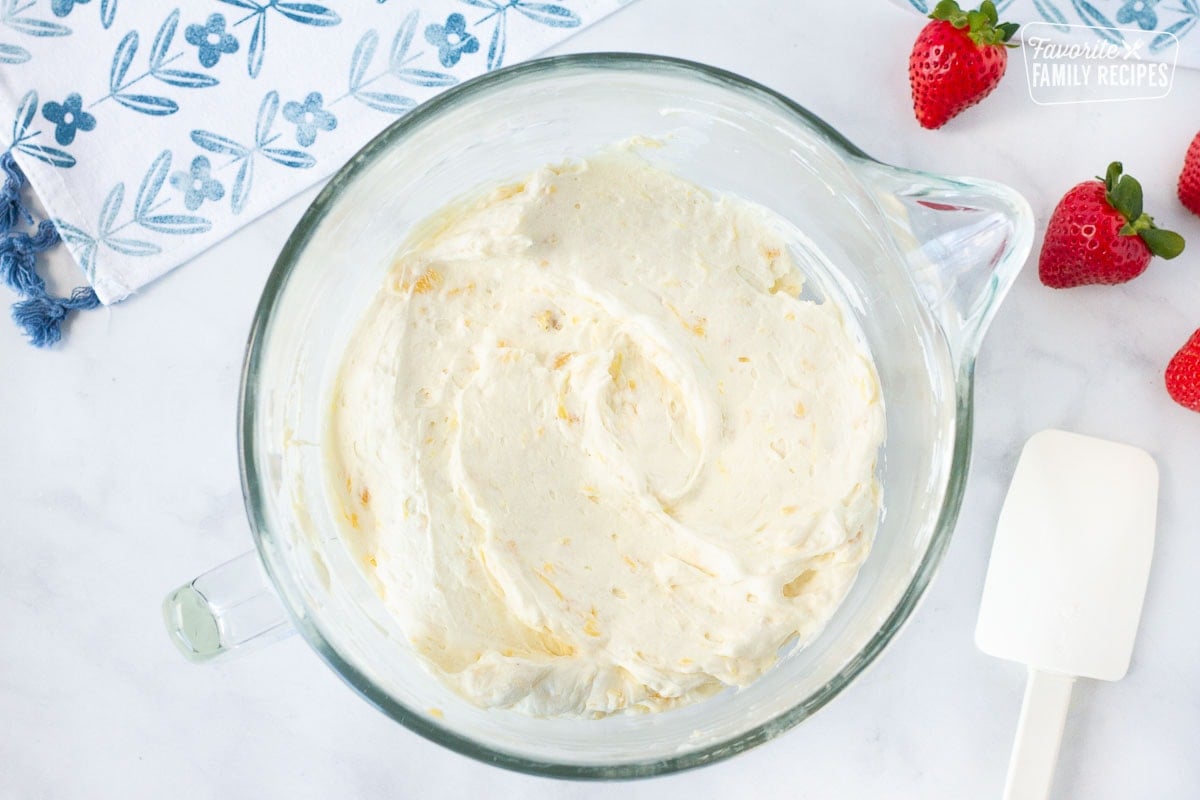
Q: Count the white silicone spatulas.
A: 1